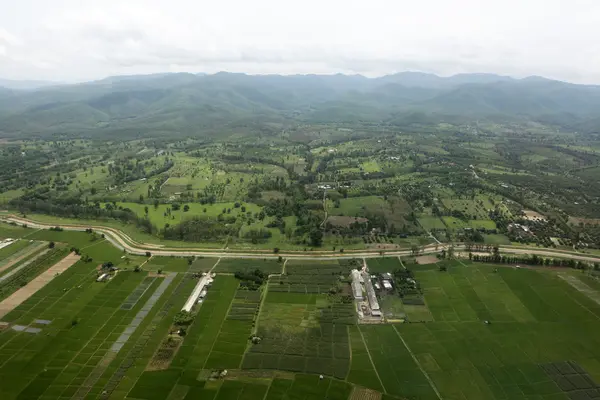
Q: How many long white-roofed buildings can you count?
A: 3